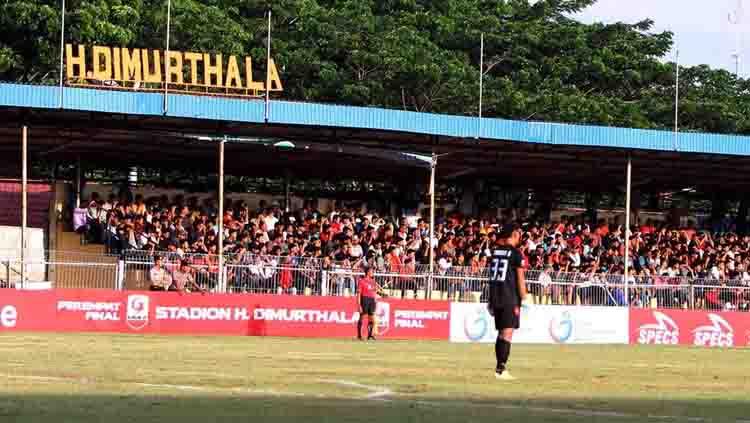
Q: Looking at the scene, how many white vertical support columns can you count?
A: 4